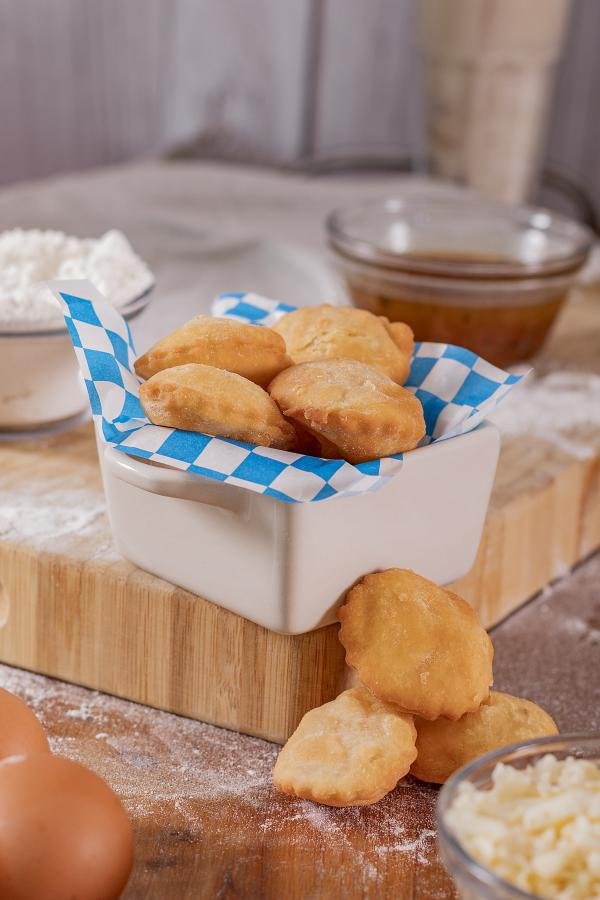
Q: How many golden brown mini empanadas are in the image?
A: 7